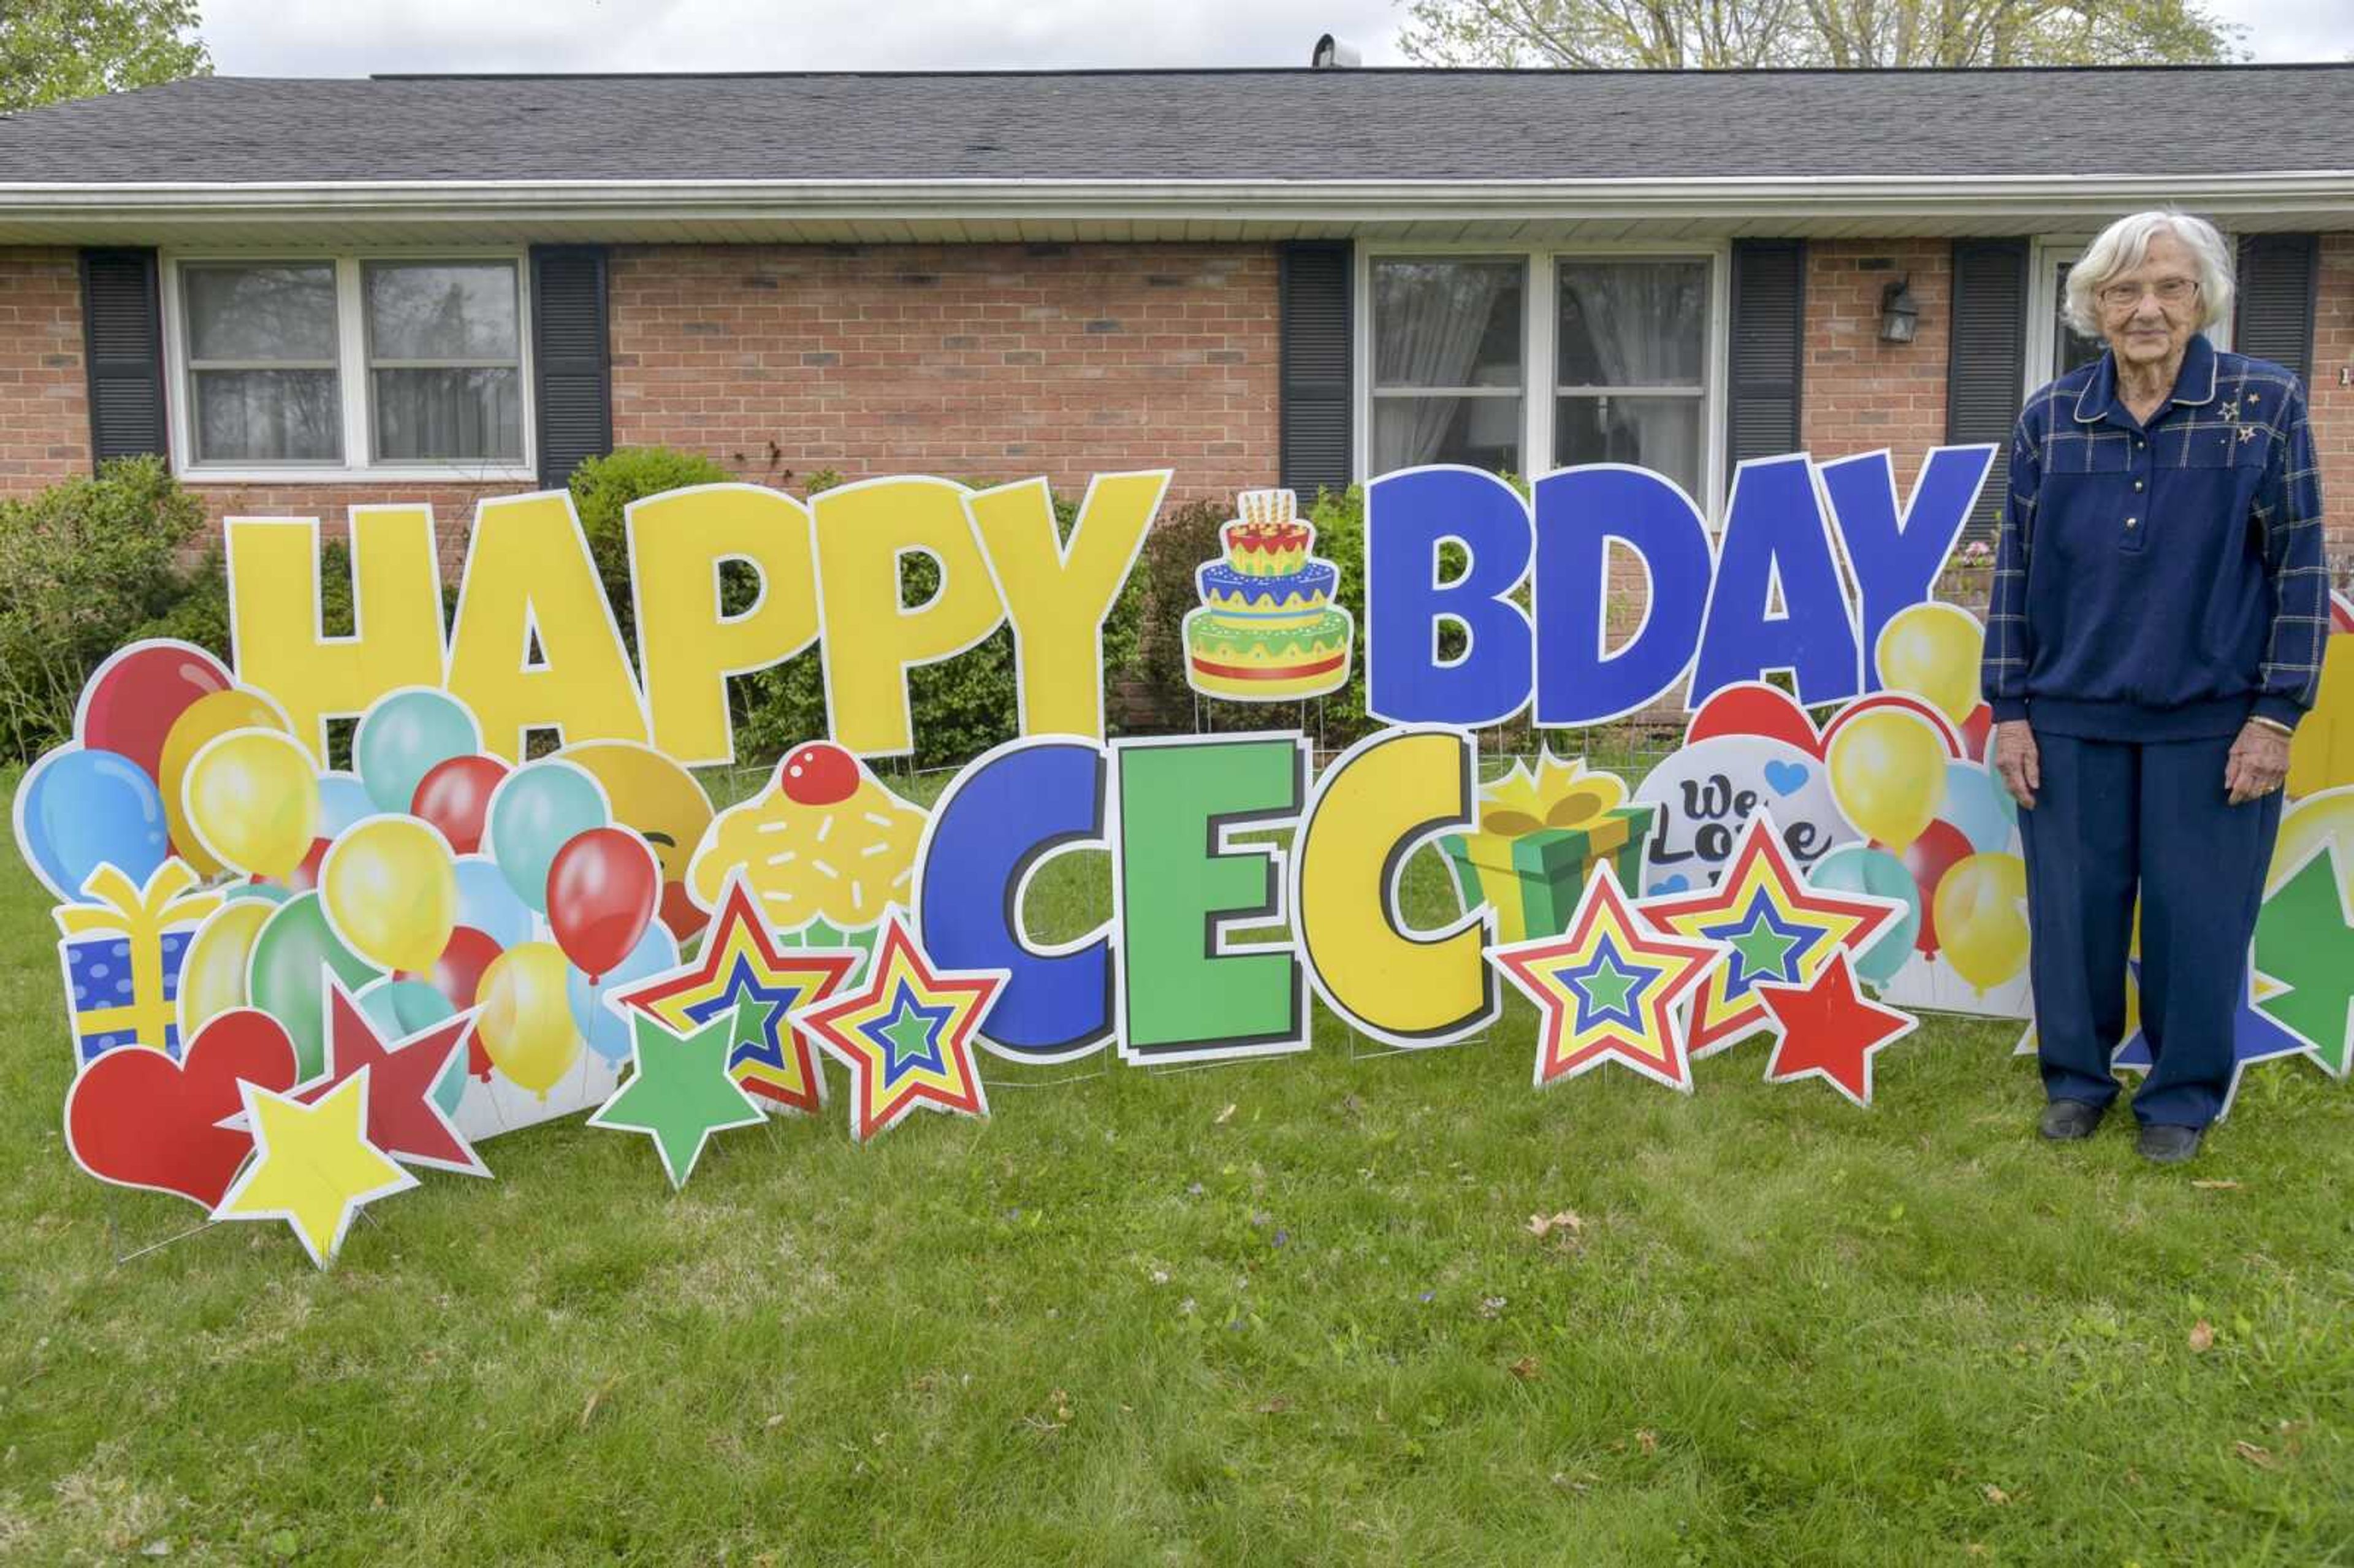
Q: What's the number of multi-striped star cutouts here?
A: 4